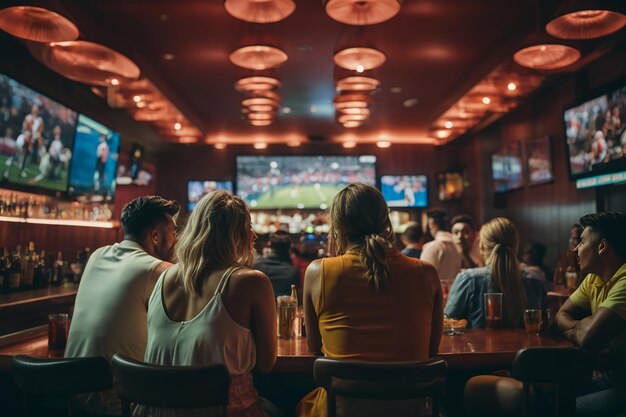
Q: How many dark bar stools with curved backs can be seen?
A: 4